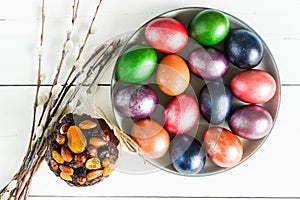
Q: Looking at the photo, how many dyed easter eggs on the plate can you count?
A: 14